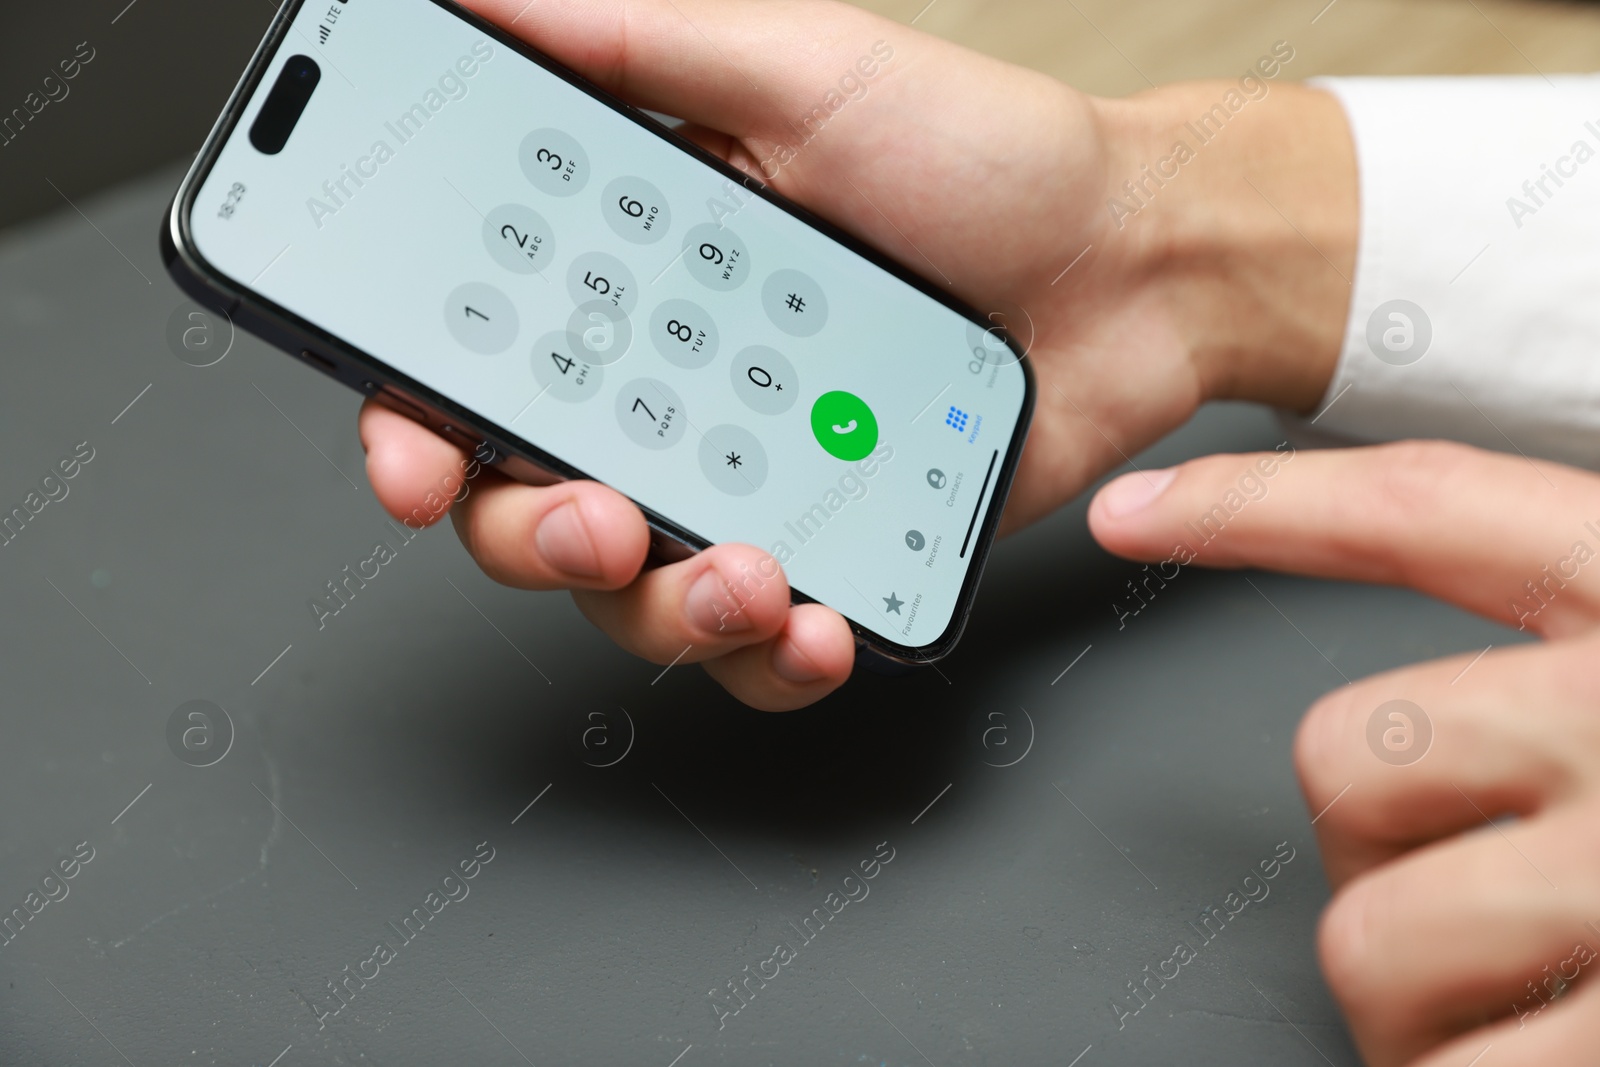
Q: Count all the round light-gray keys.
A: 12